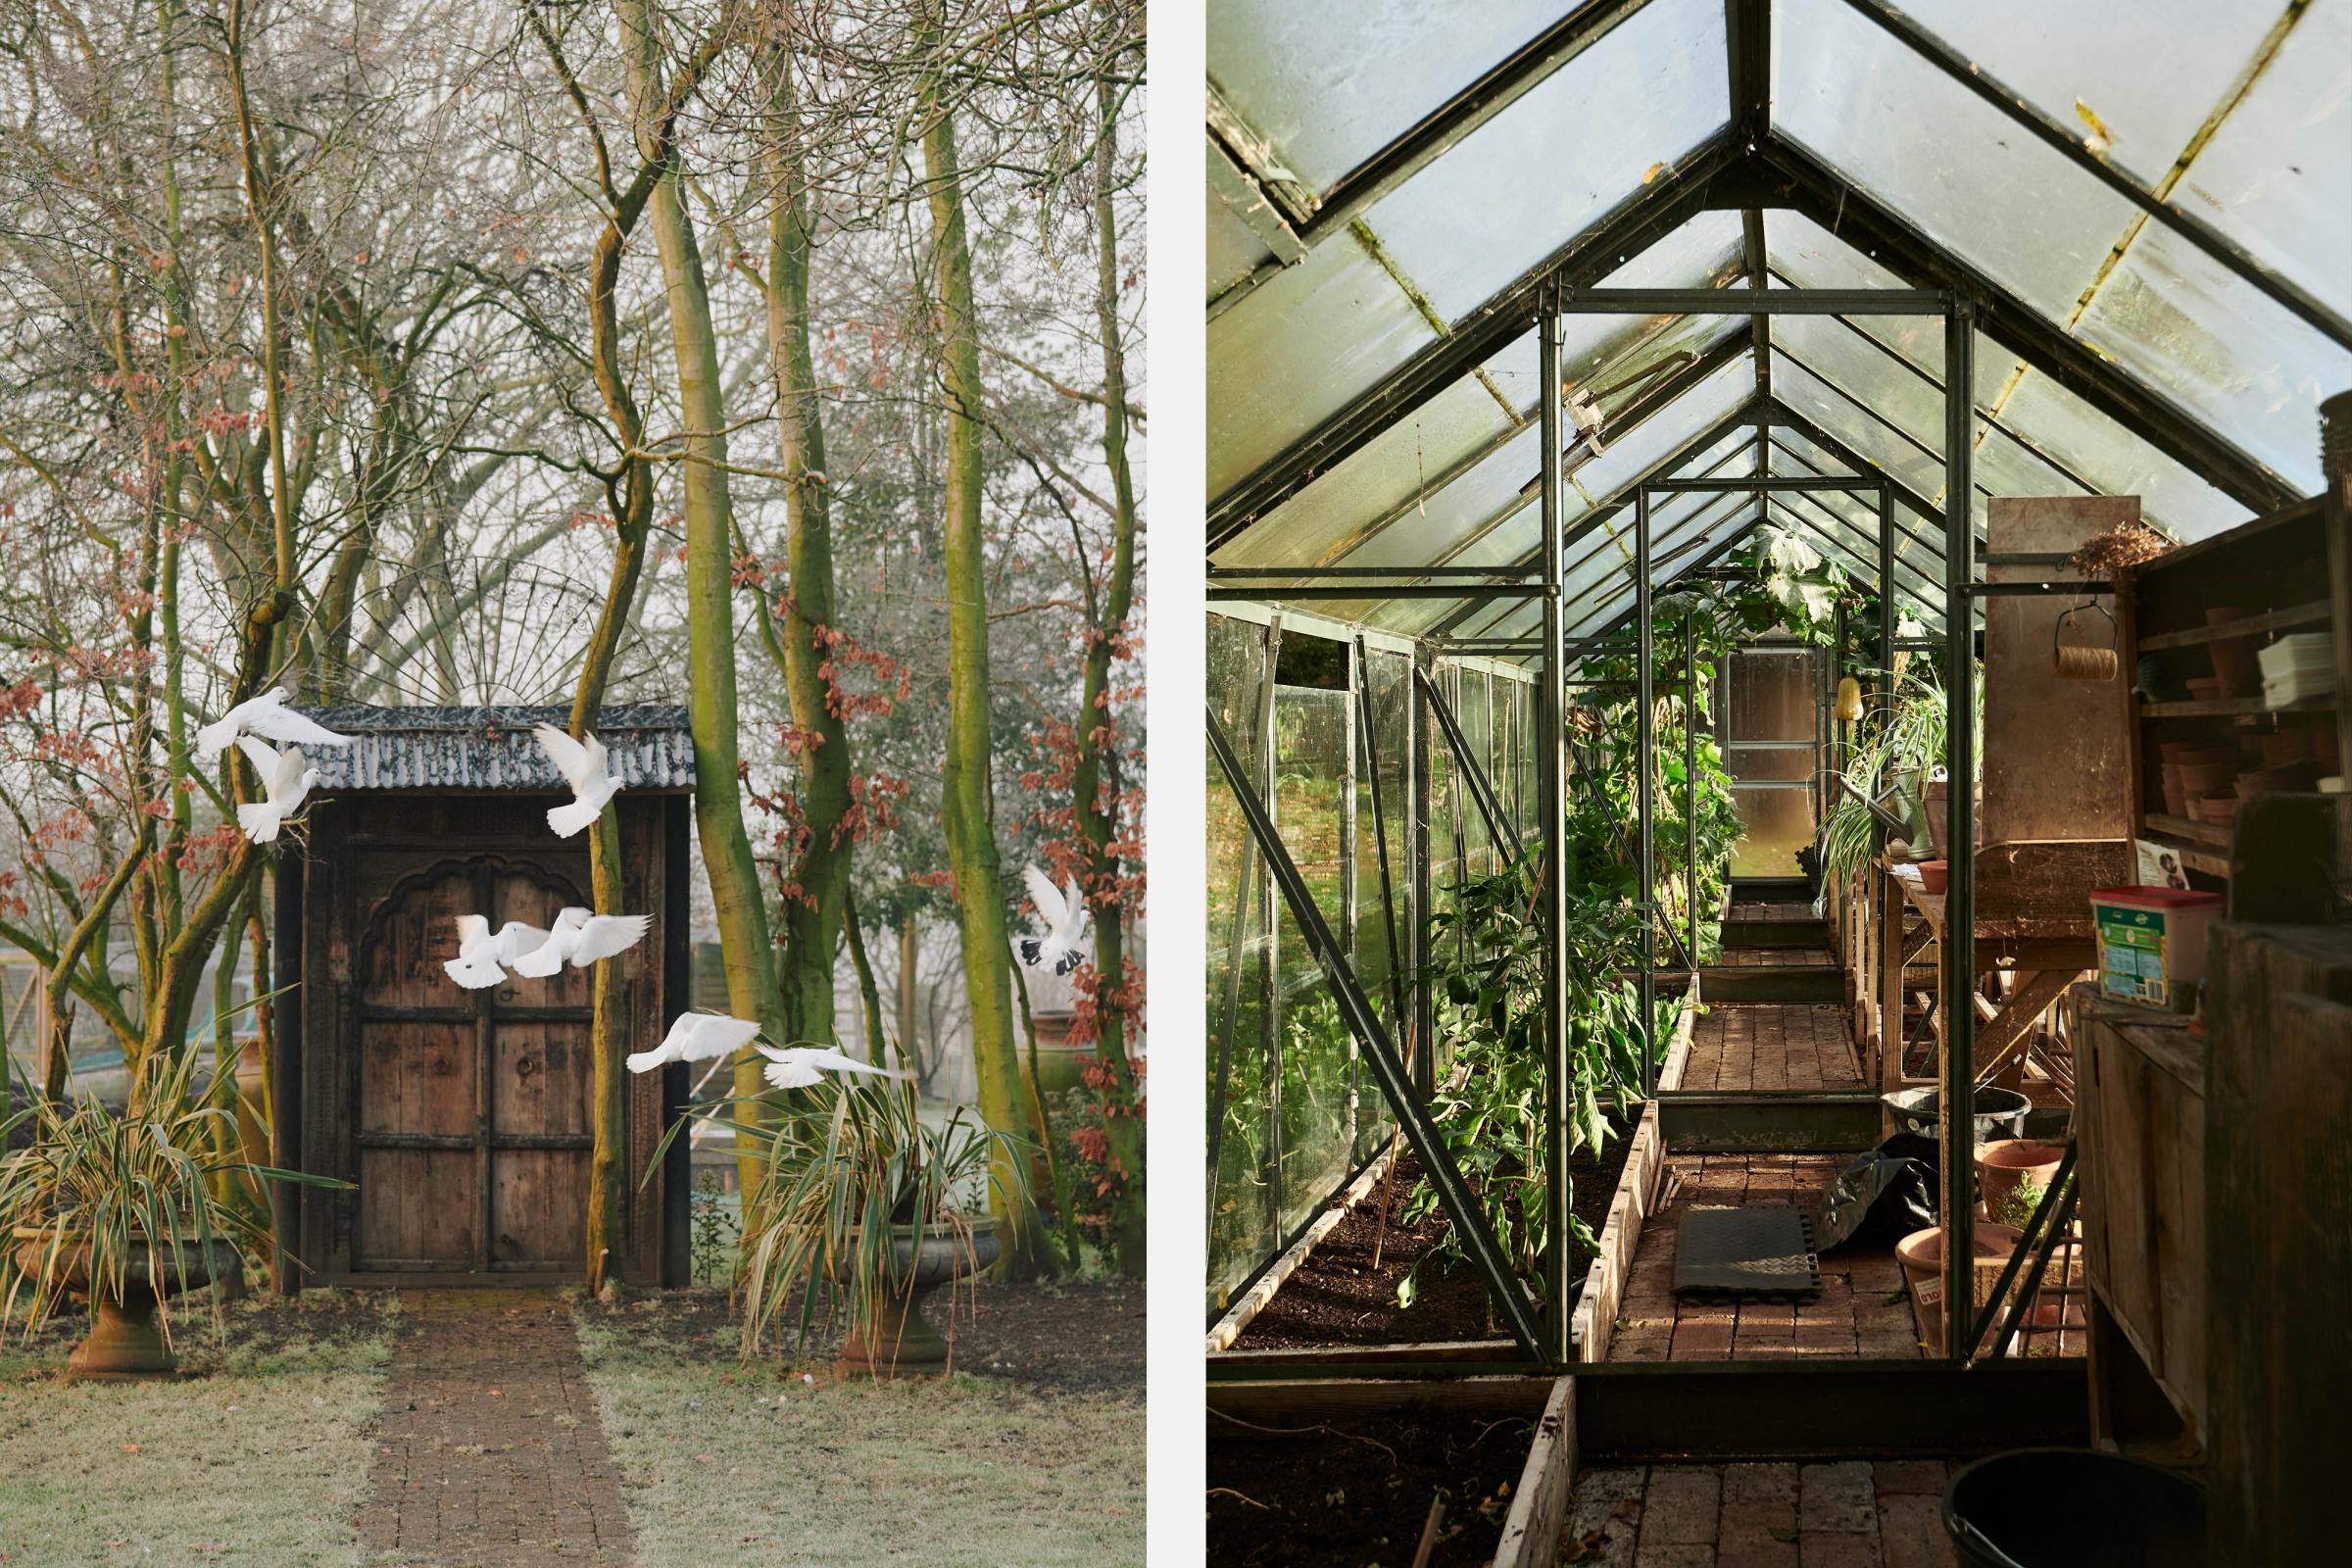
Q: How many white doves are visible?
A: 8